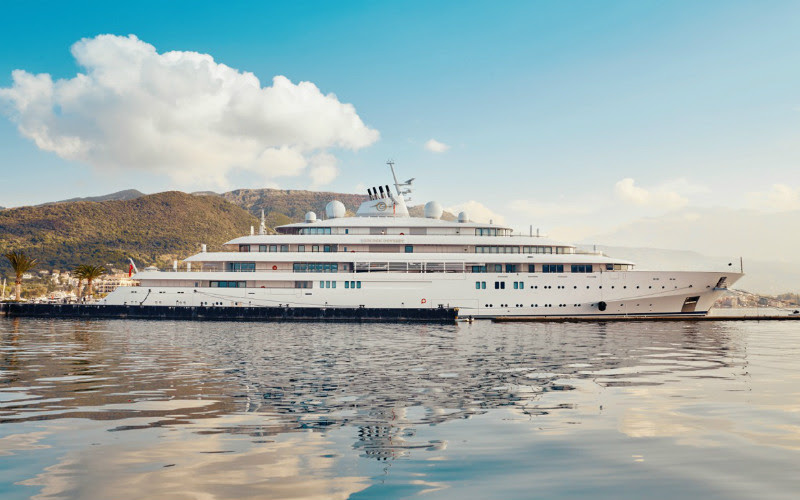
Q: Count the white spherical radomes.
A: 4